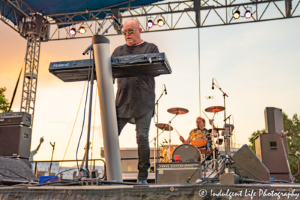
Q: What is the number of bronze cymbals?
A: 3